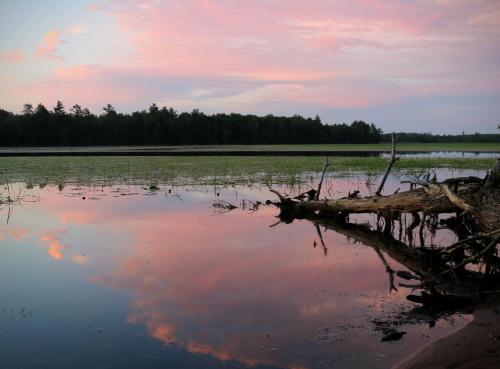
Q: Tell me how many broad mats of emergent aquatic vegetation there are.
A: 2